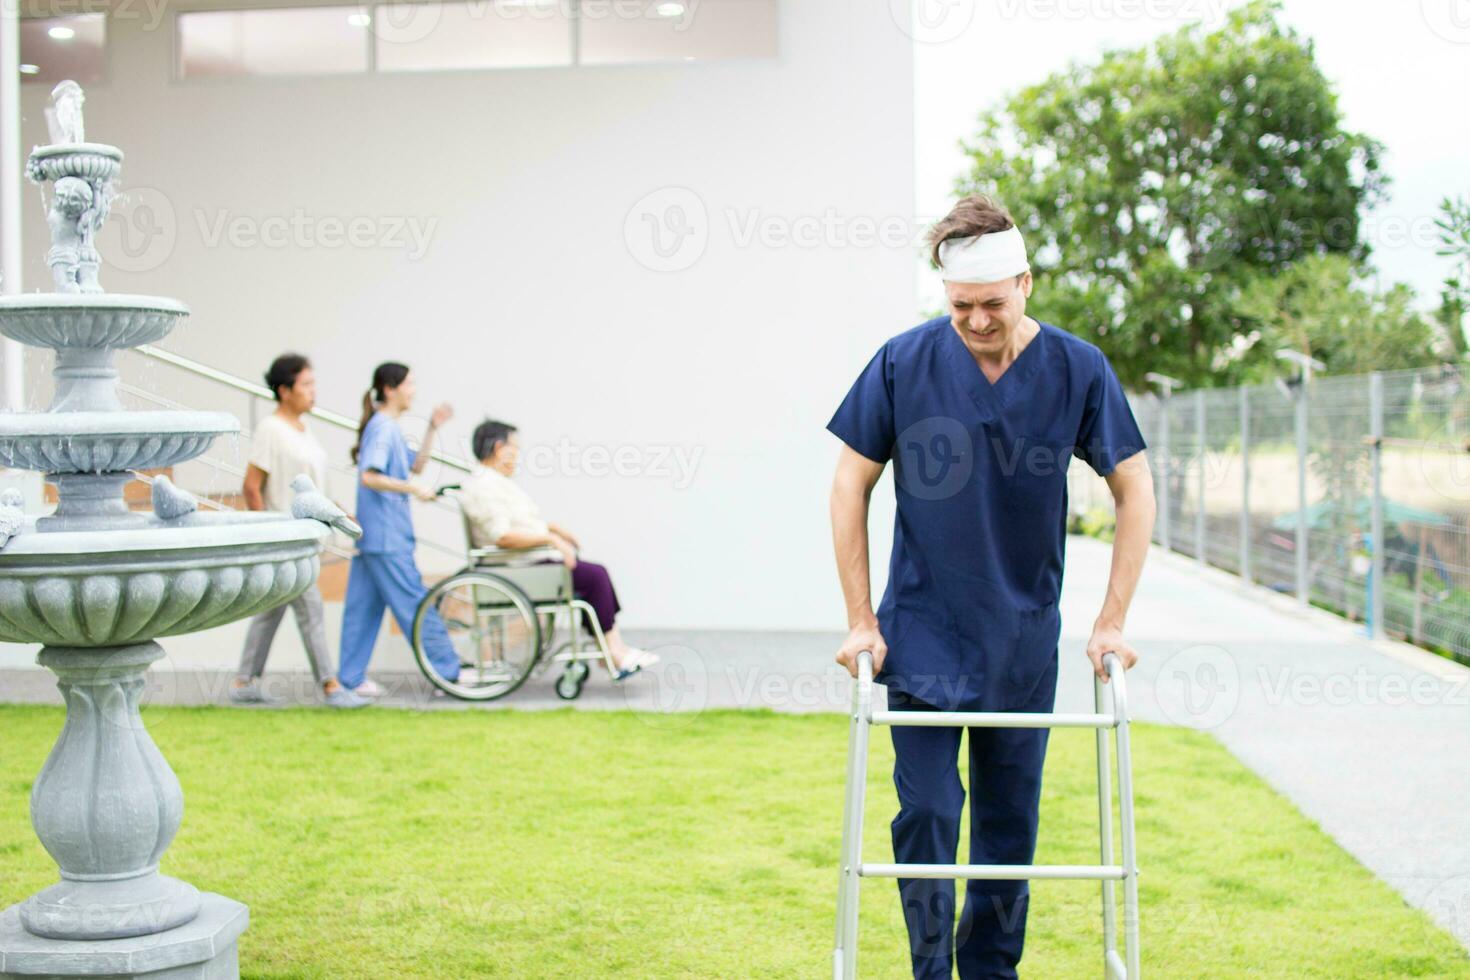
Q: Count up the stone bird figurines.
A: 3